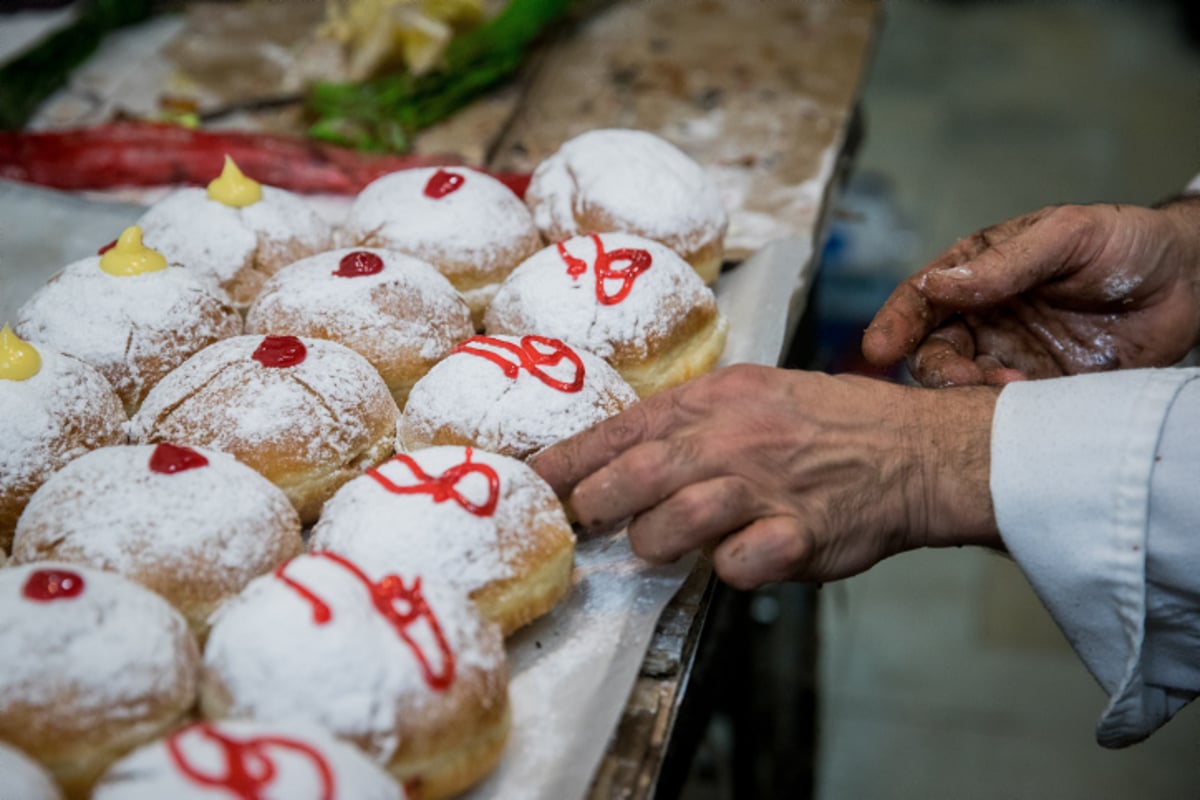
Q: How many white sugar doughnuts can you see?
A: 15